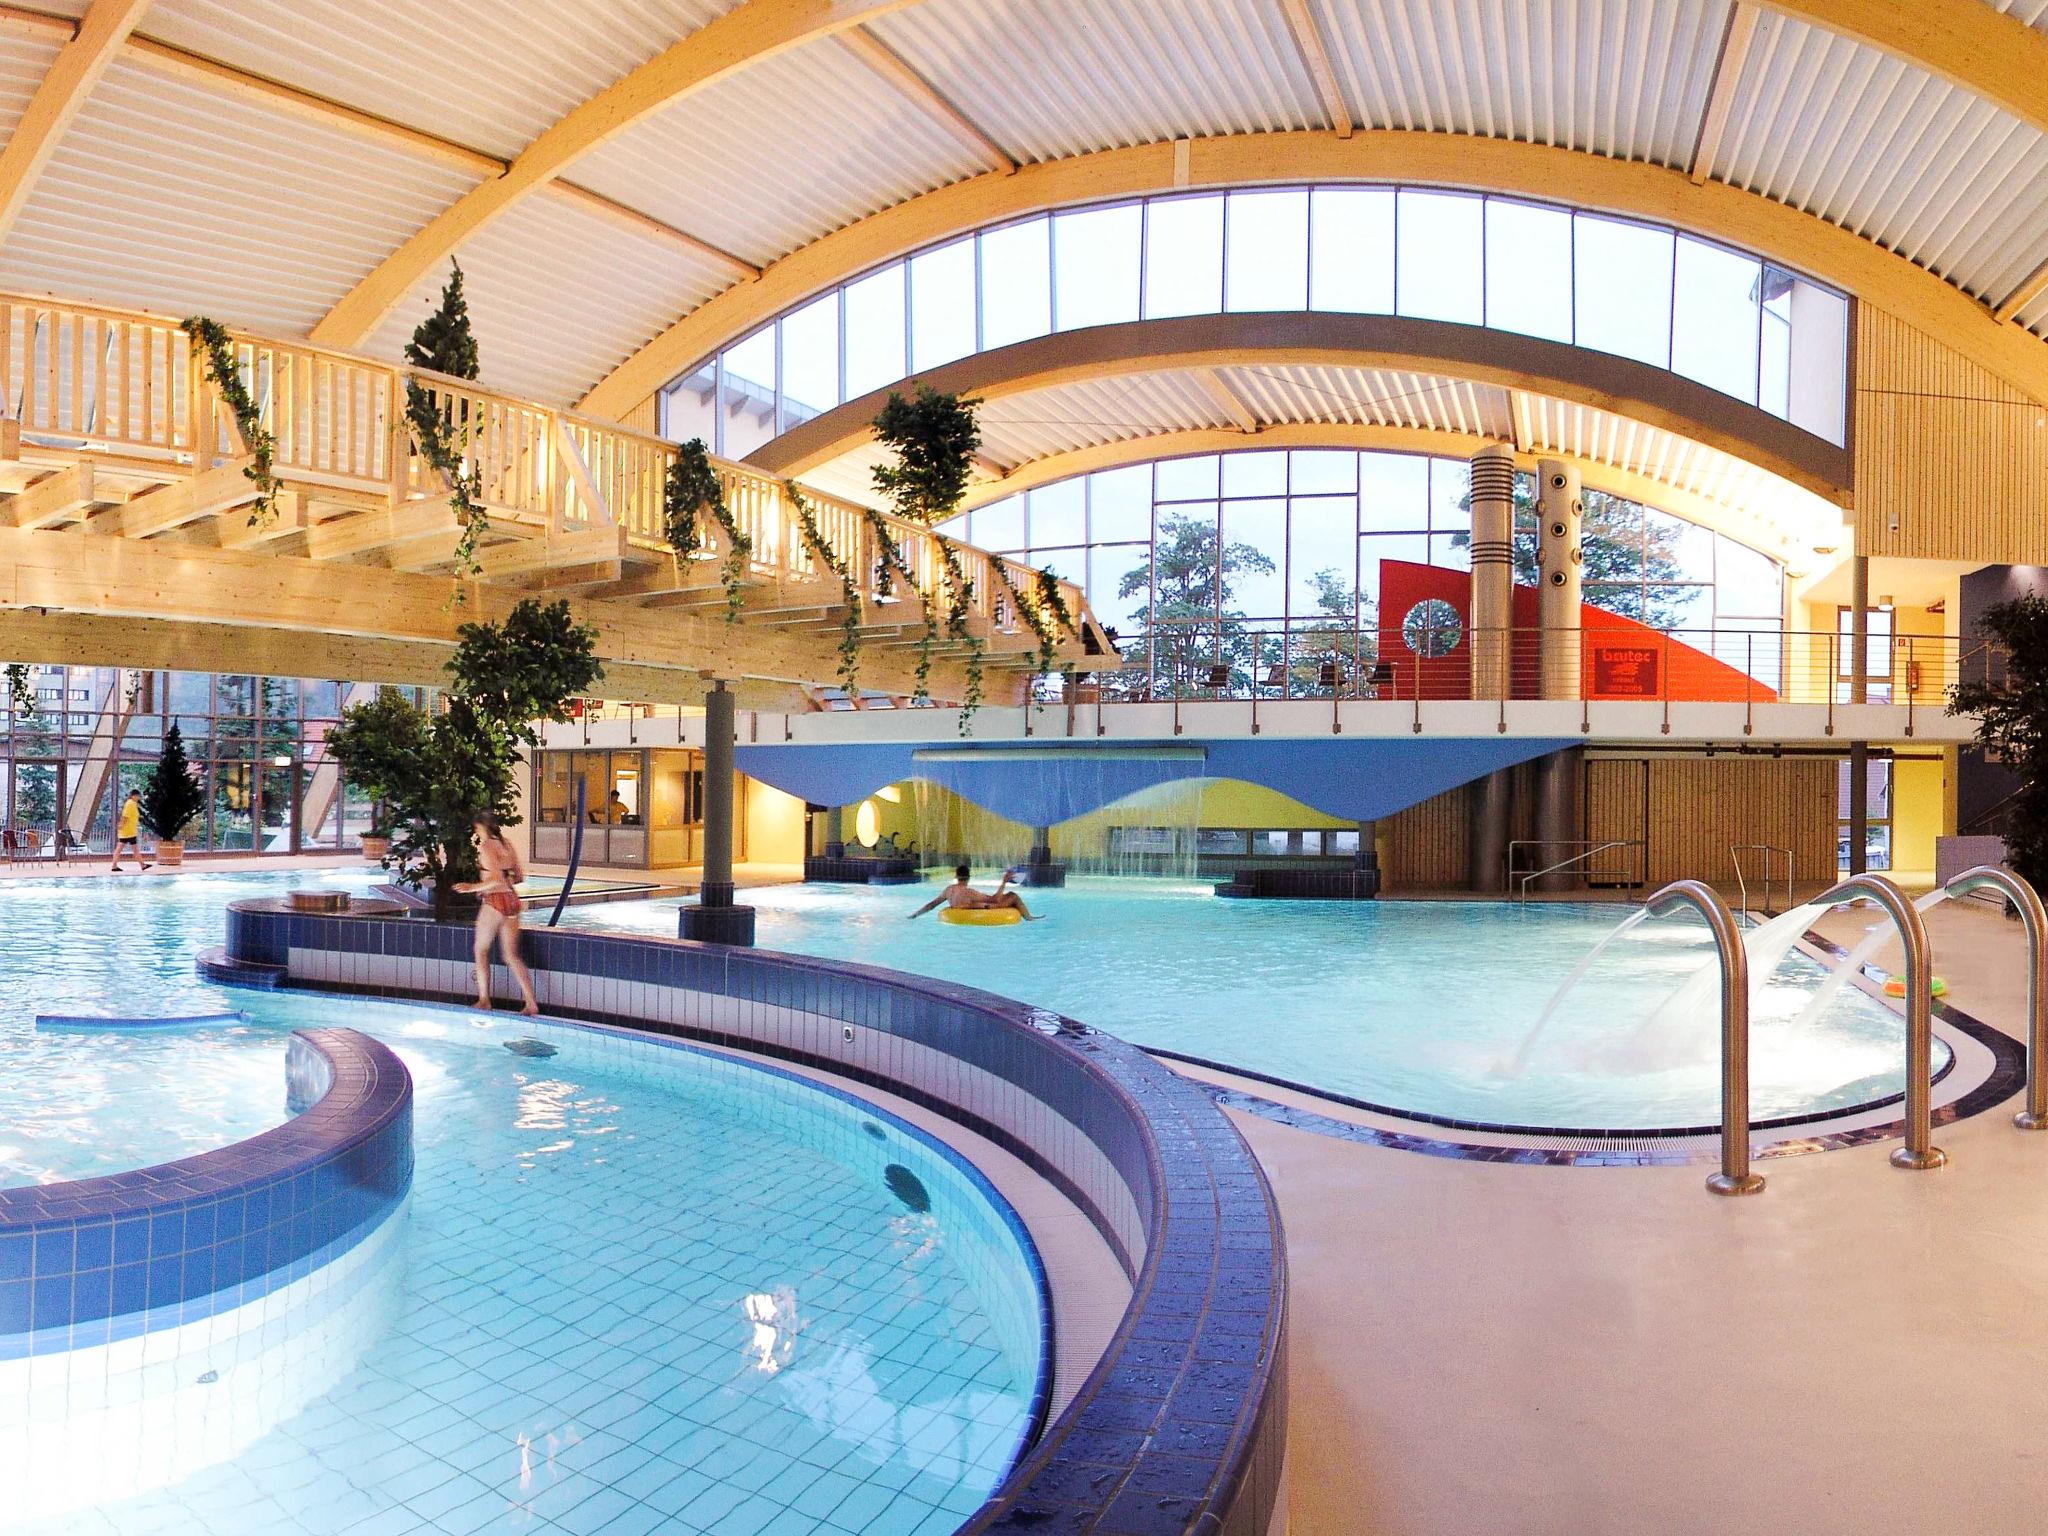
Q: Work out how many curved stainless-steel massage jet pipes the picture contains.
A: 3